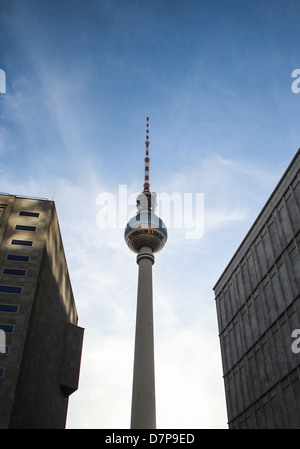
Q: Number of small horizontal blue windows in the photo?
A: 10